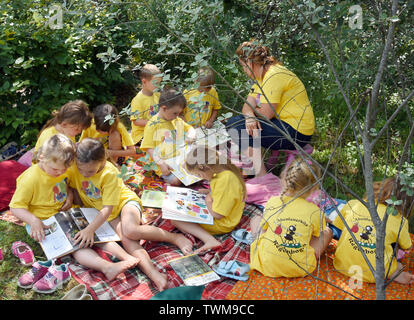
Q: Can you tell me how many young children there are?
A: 10